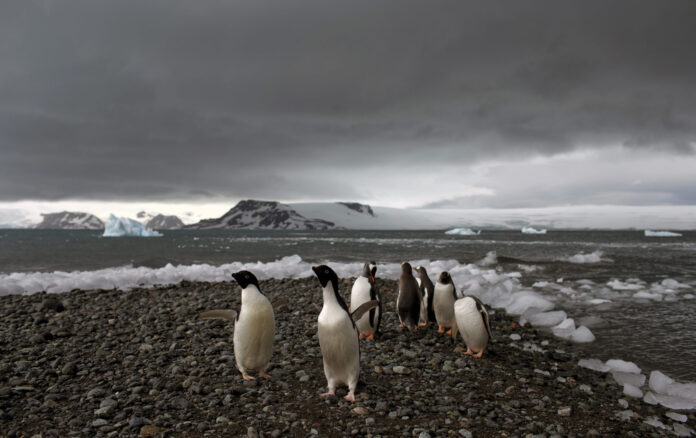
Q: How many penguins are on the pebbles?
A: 7